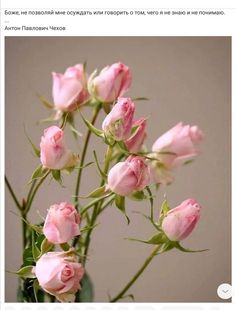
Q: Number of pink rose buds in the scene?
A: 10